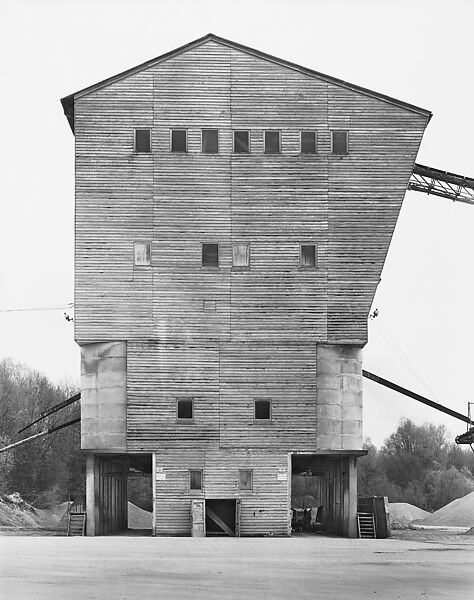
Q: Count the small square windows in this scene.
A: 15